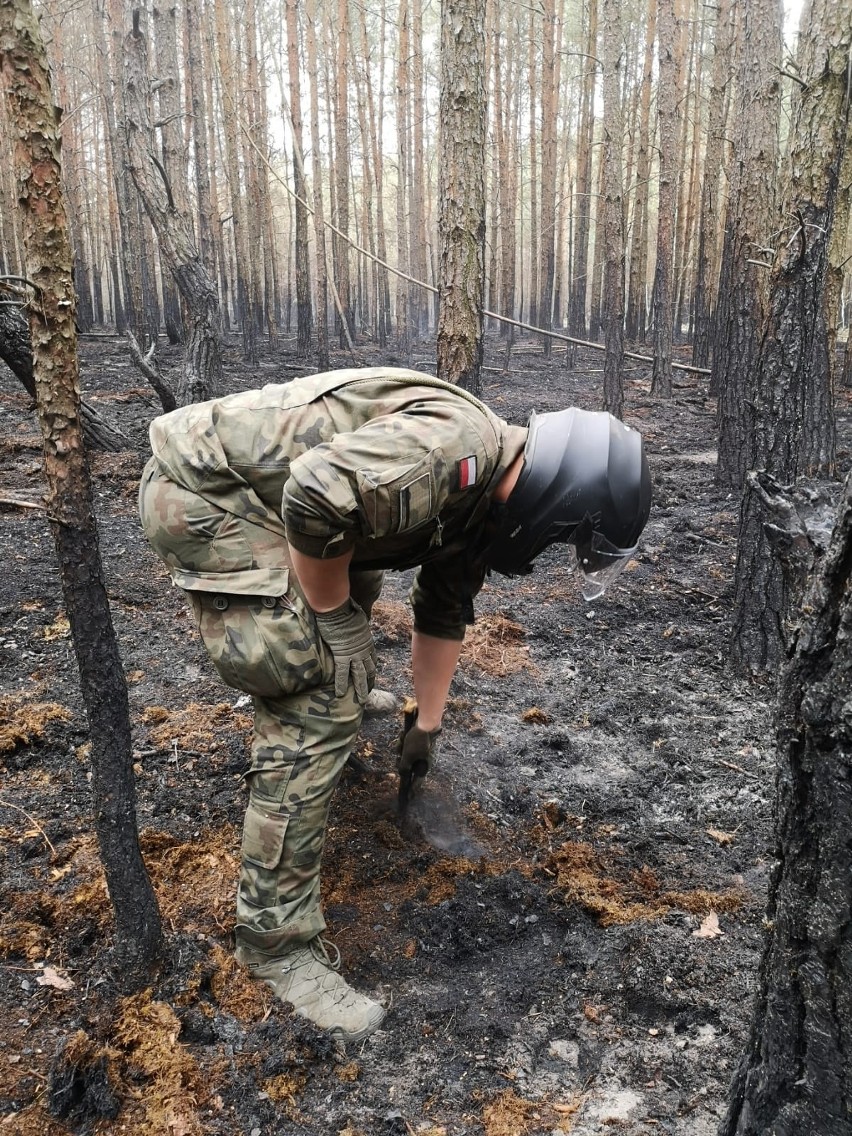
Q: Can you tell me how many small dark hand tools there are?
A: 1